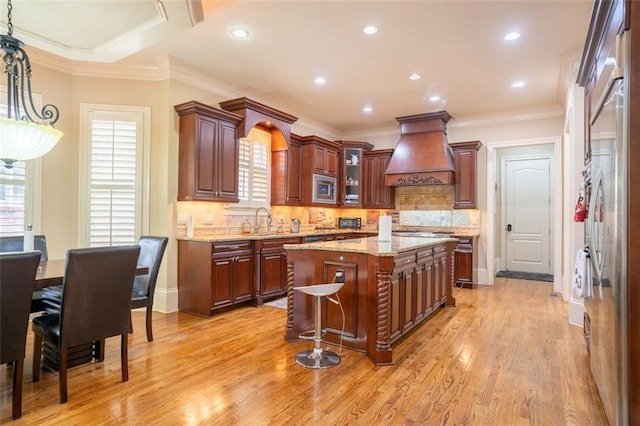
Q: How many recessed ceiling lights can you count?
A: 8